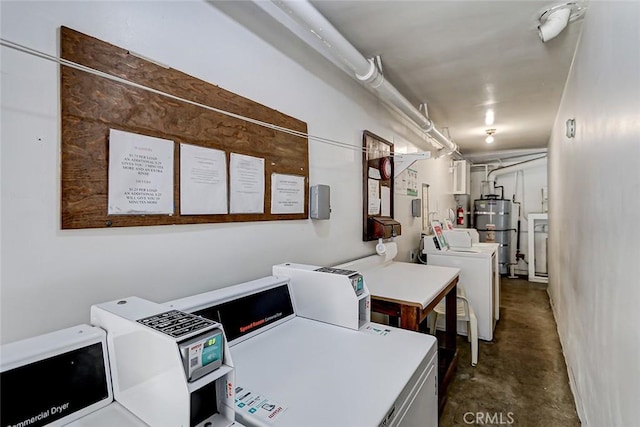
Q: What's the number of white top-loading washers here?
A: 2